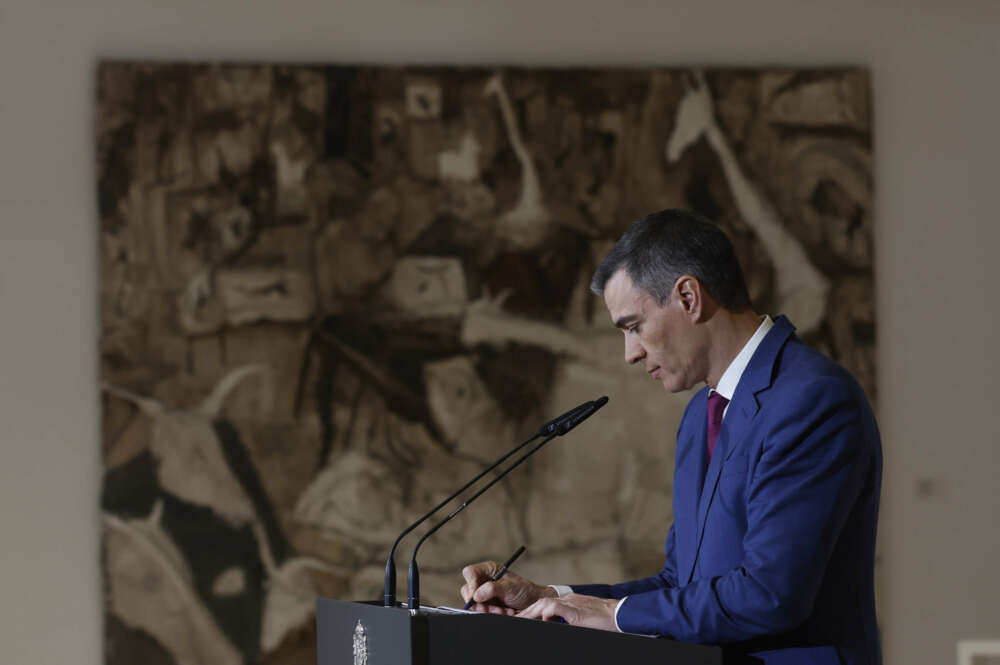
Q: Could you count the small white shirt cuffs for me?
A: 2